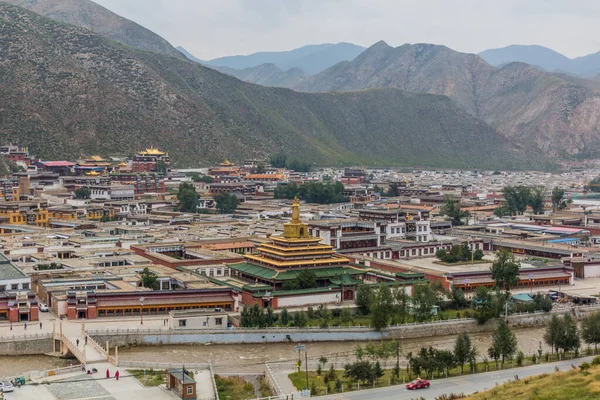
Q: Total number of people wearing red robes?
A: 2